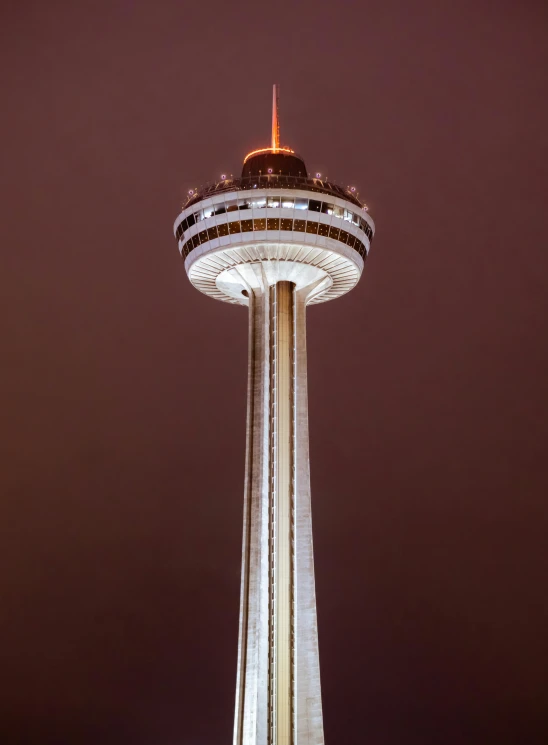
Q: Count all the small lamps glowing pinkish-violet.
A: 6